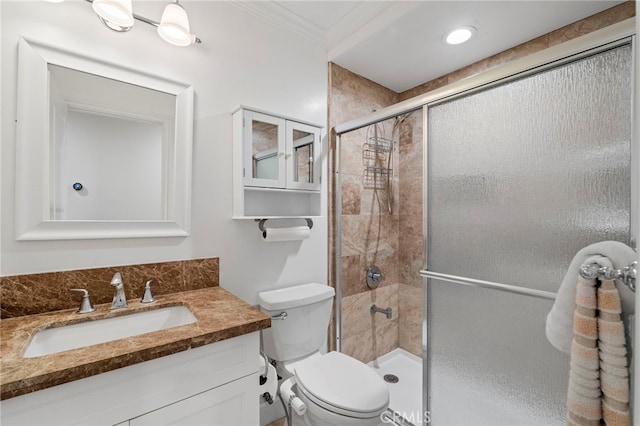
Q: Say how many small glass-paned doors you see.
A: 2